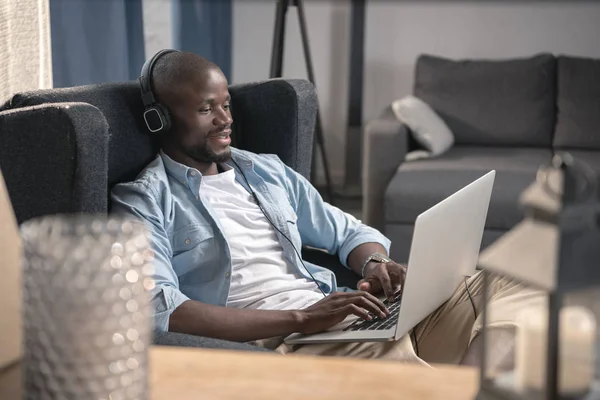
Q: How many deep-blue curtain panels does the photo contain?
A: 2